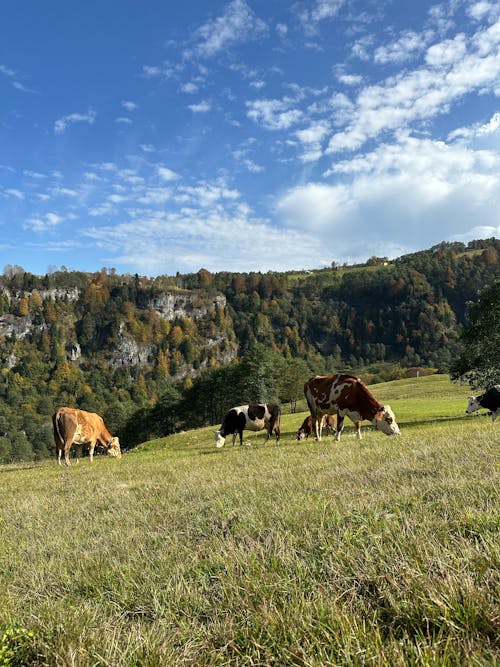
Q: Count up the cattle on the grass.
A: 5